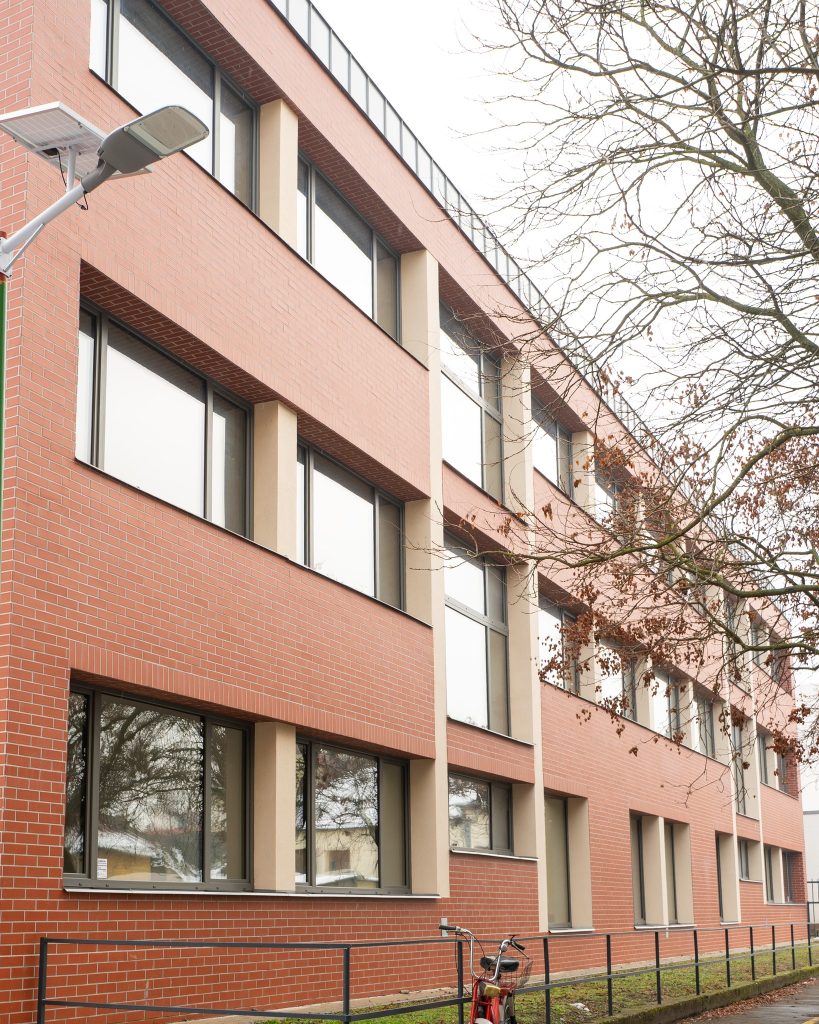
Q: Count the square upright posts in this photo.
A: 12